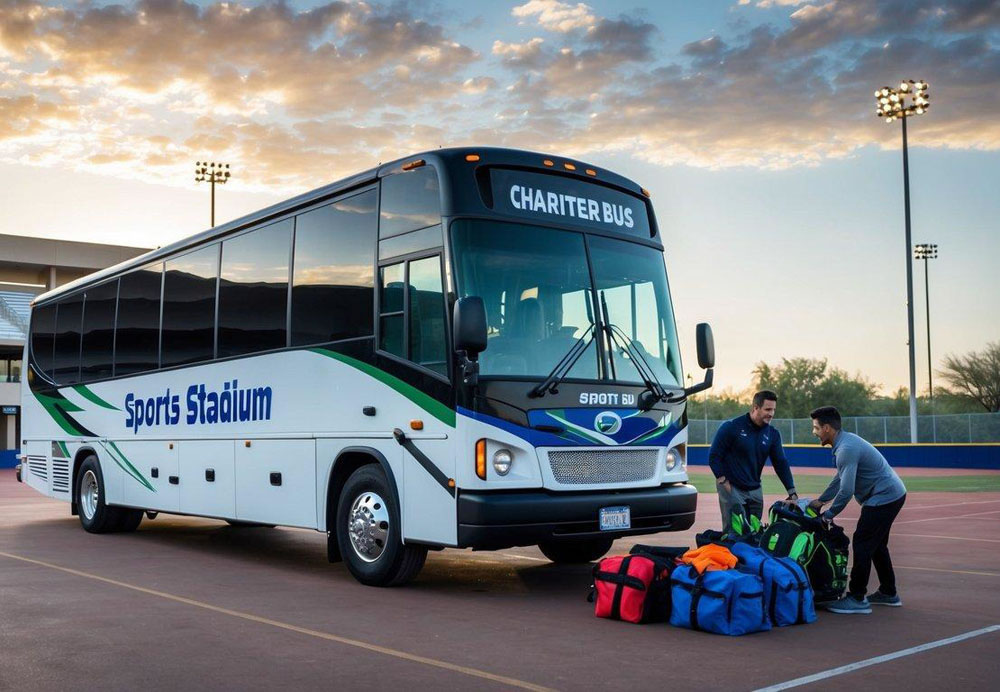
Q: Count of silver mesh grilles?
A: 1